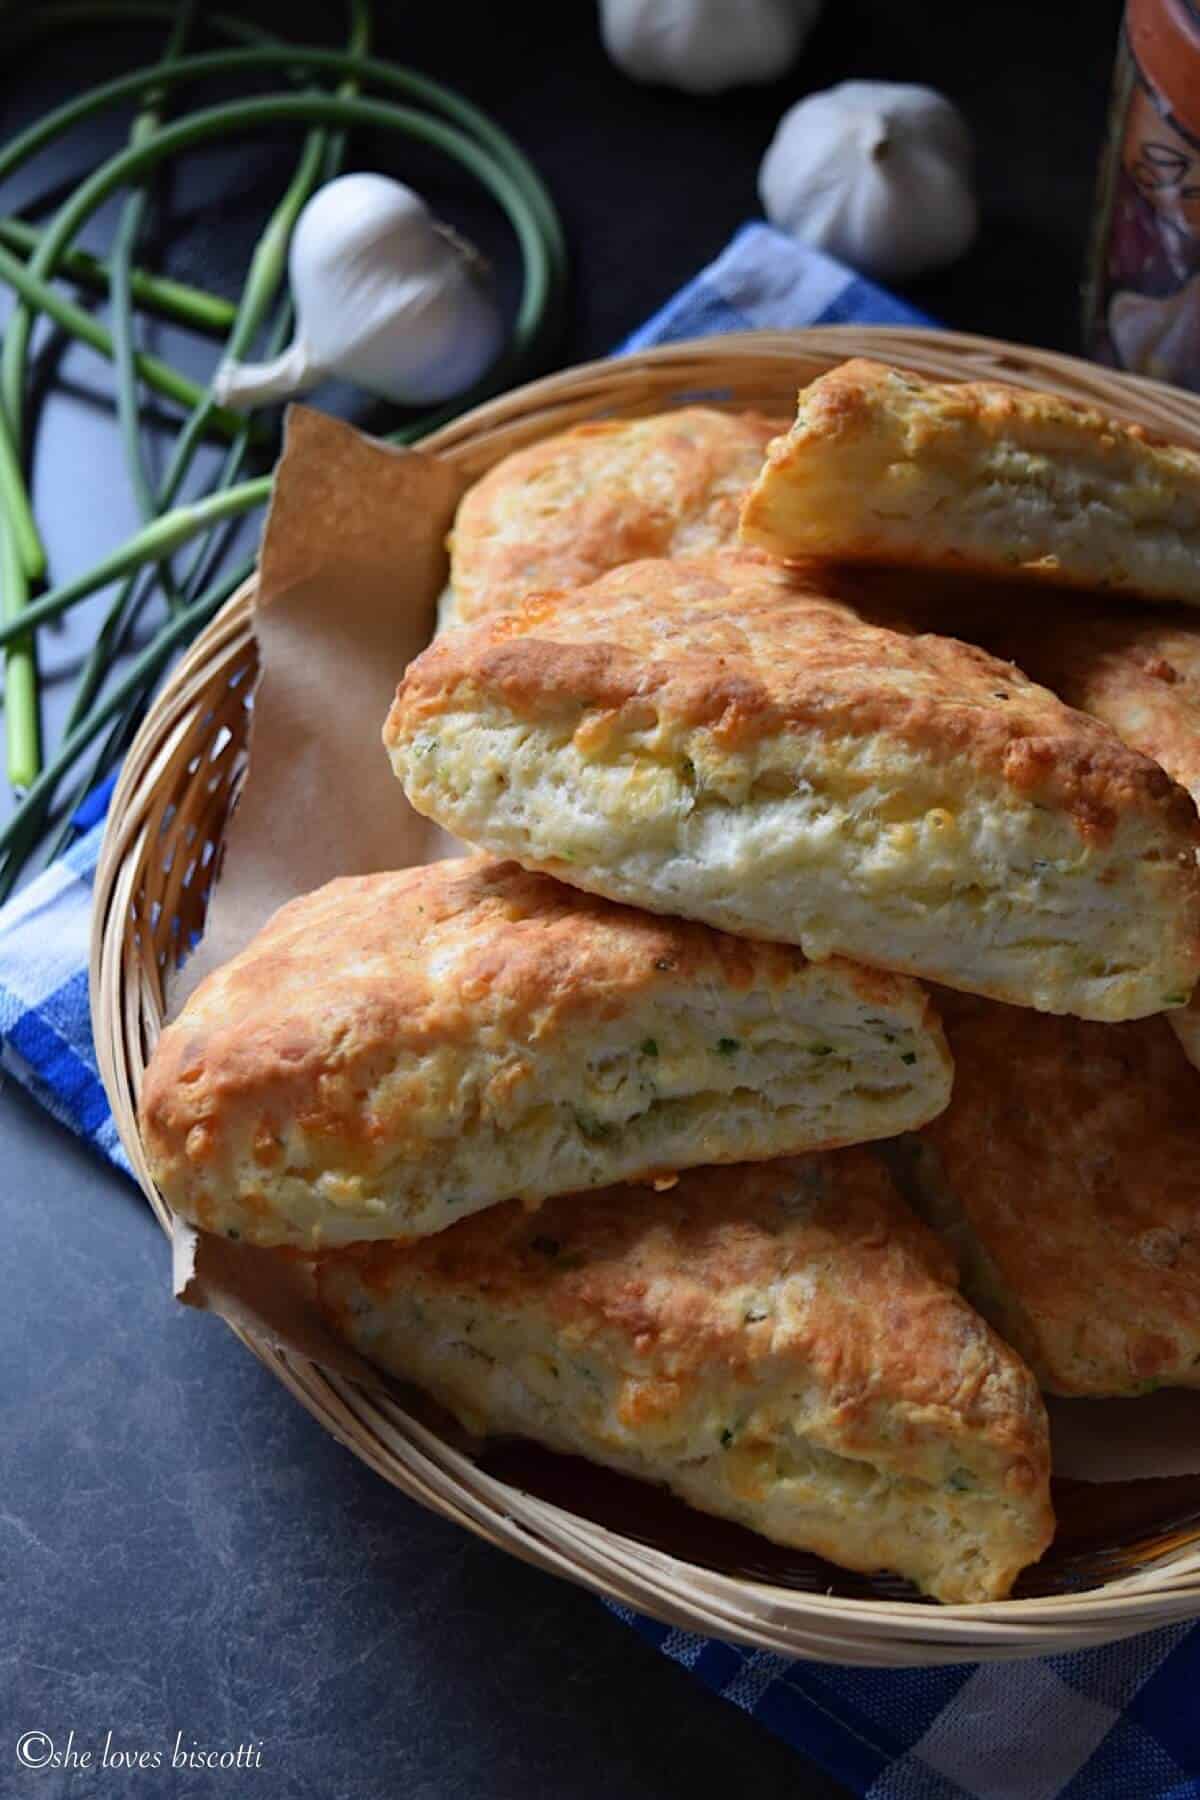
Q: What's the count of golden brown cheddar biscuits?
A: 7